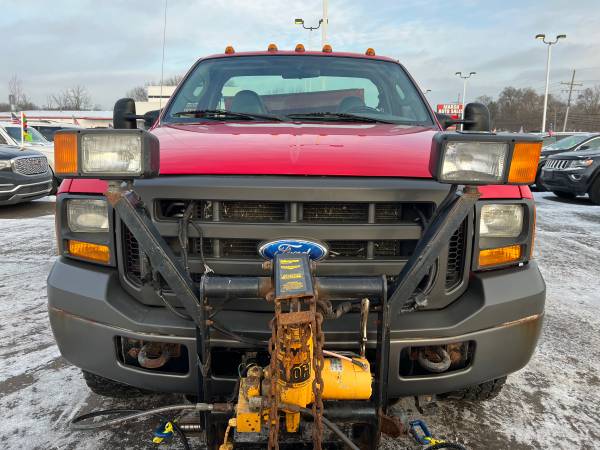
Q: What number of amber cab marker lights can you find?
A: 5